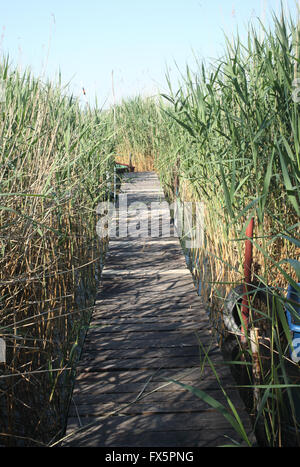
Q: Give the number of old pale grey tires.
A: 1